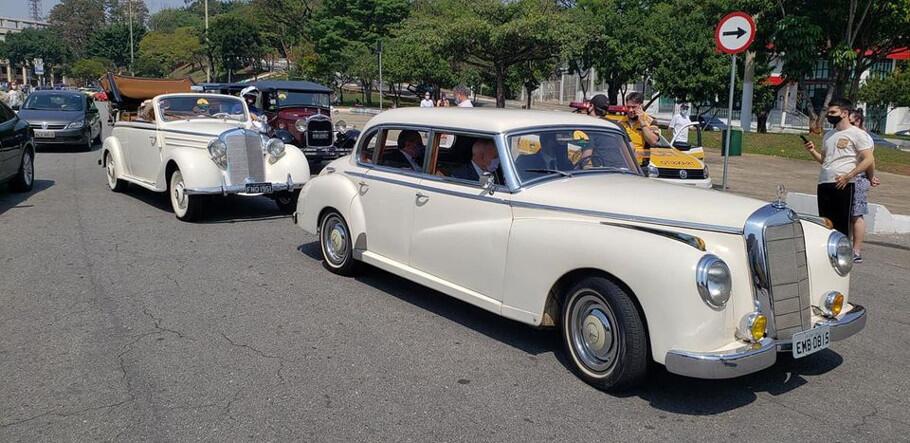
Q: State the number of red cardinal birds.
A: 0